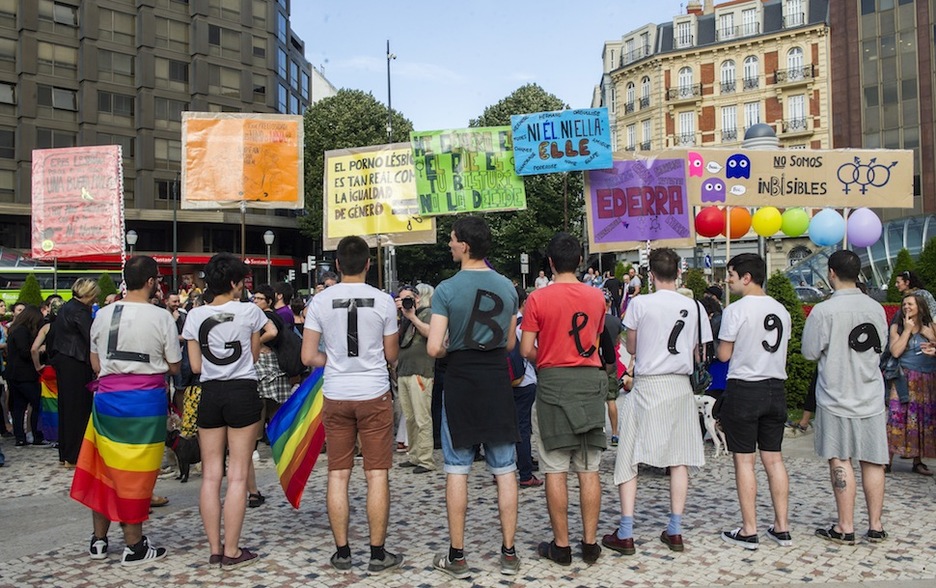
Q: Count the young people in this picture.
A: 8